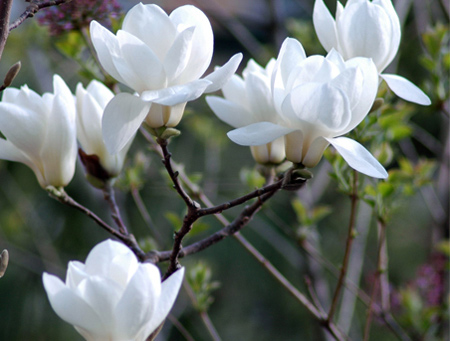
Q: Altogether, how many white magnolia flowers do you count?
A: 7